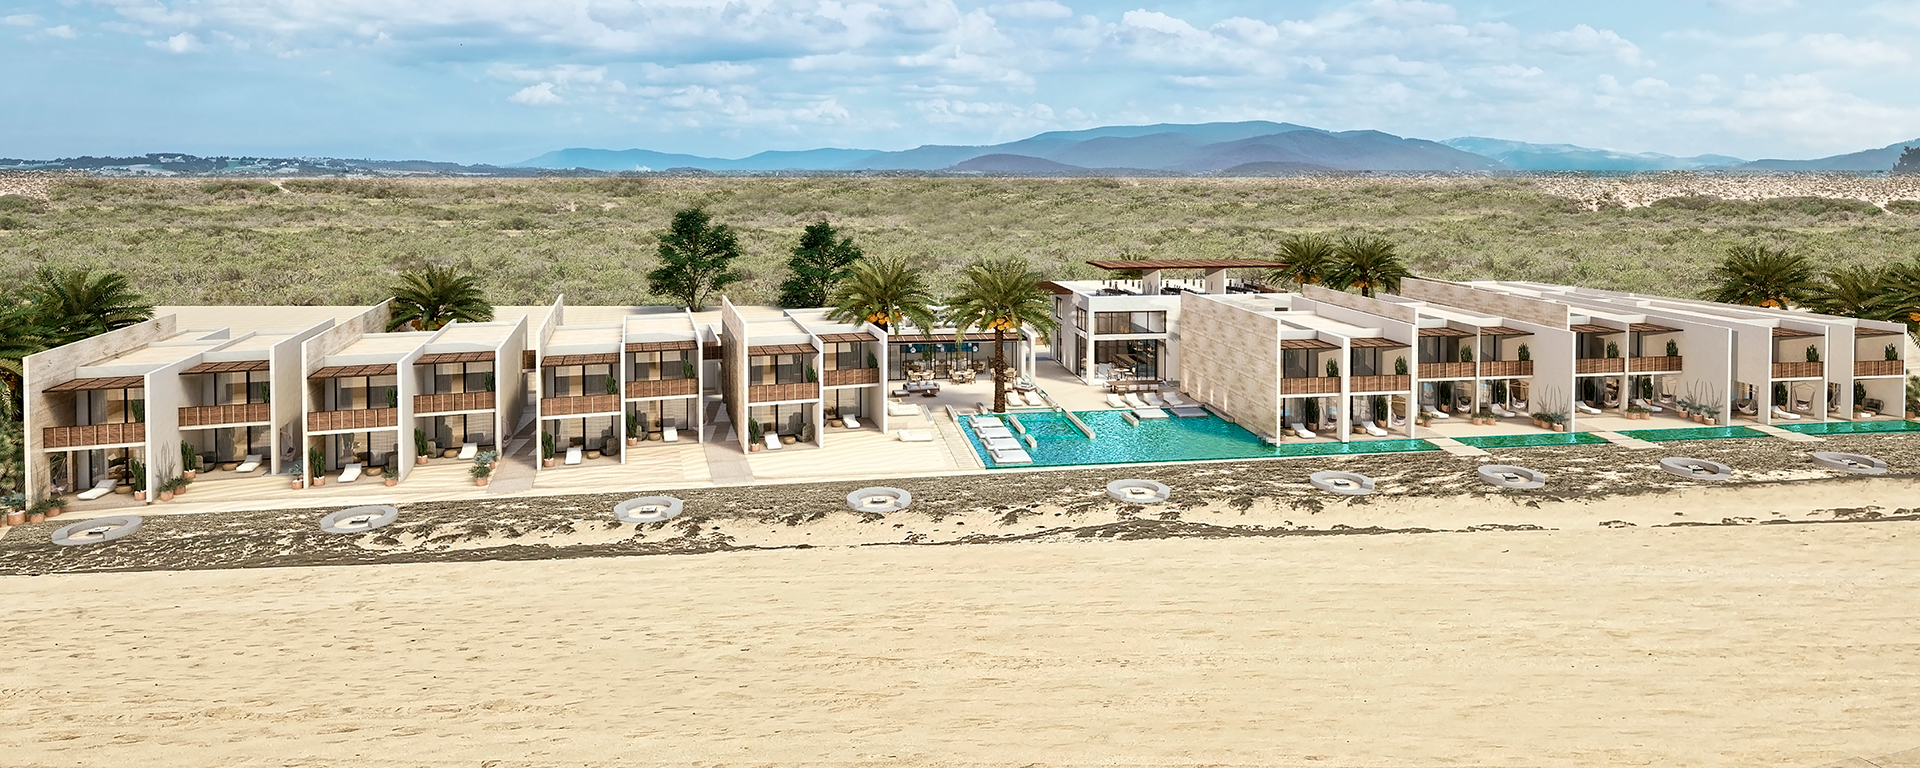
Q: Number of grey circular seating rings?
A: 9